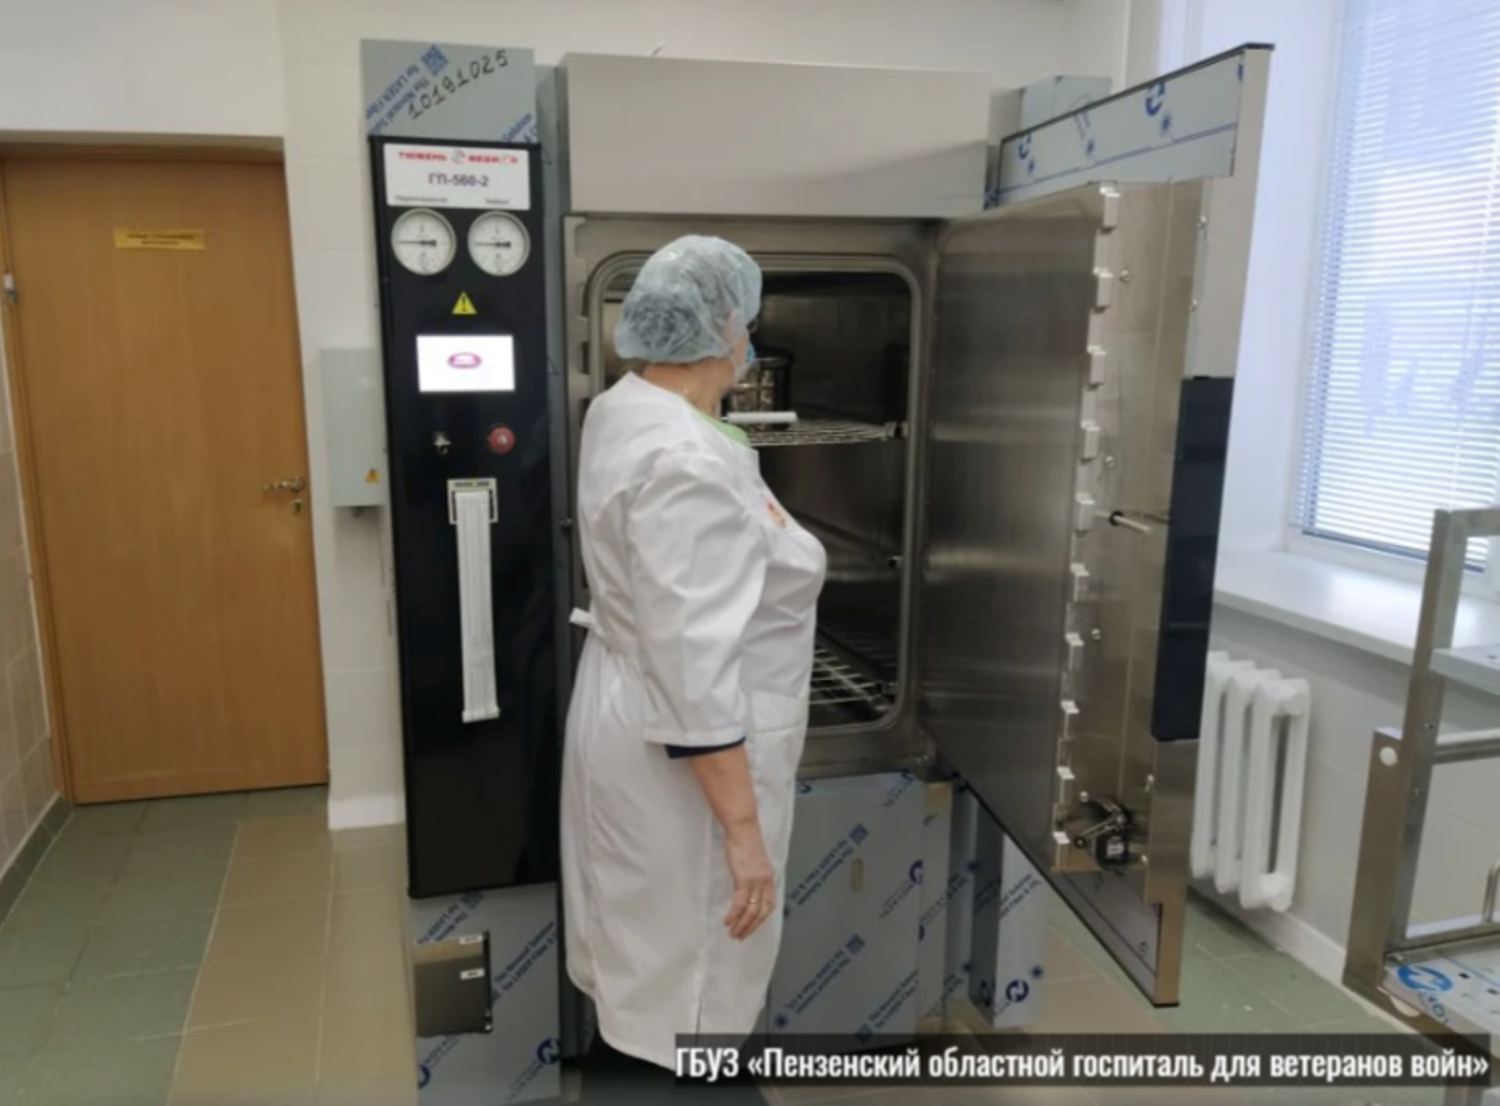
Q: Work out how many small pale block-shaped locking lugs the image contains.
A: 10